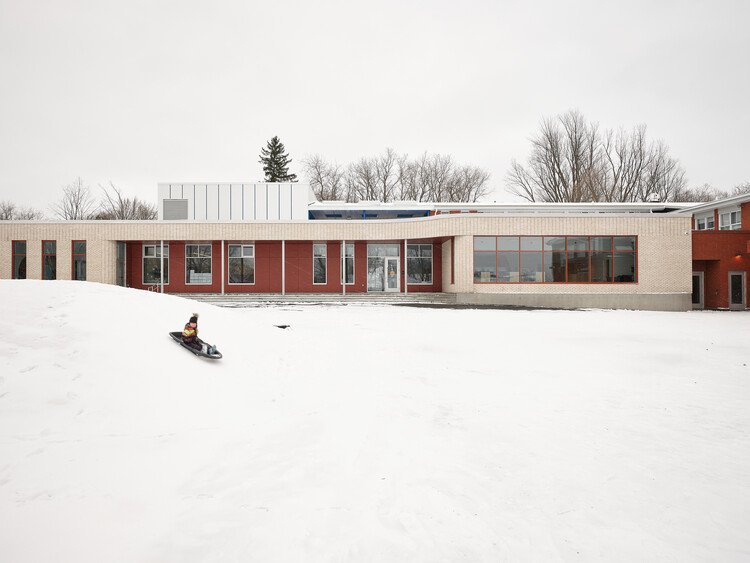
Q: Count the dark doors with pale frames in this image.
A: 2